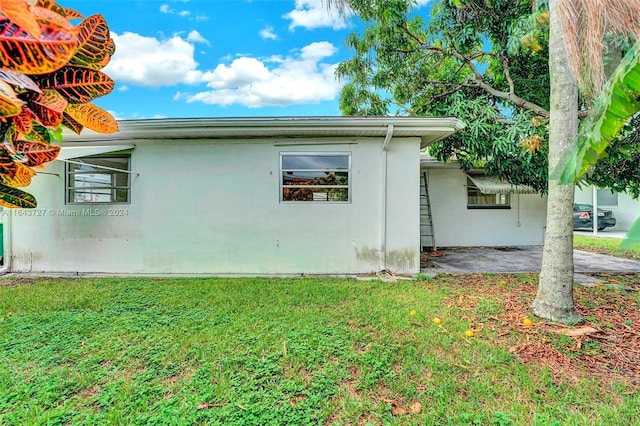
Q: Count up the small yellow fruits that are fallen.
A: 4